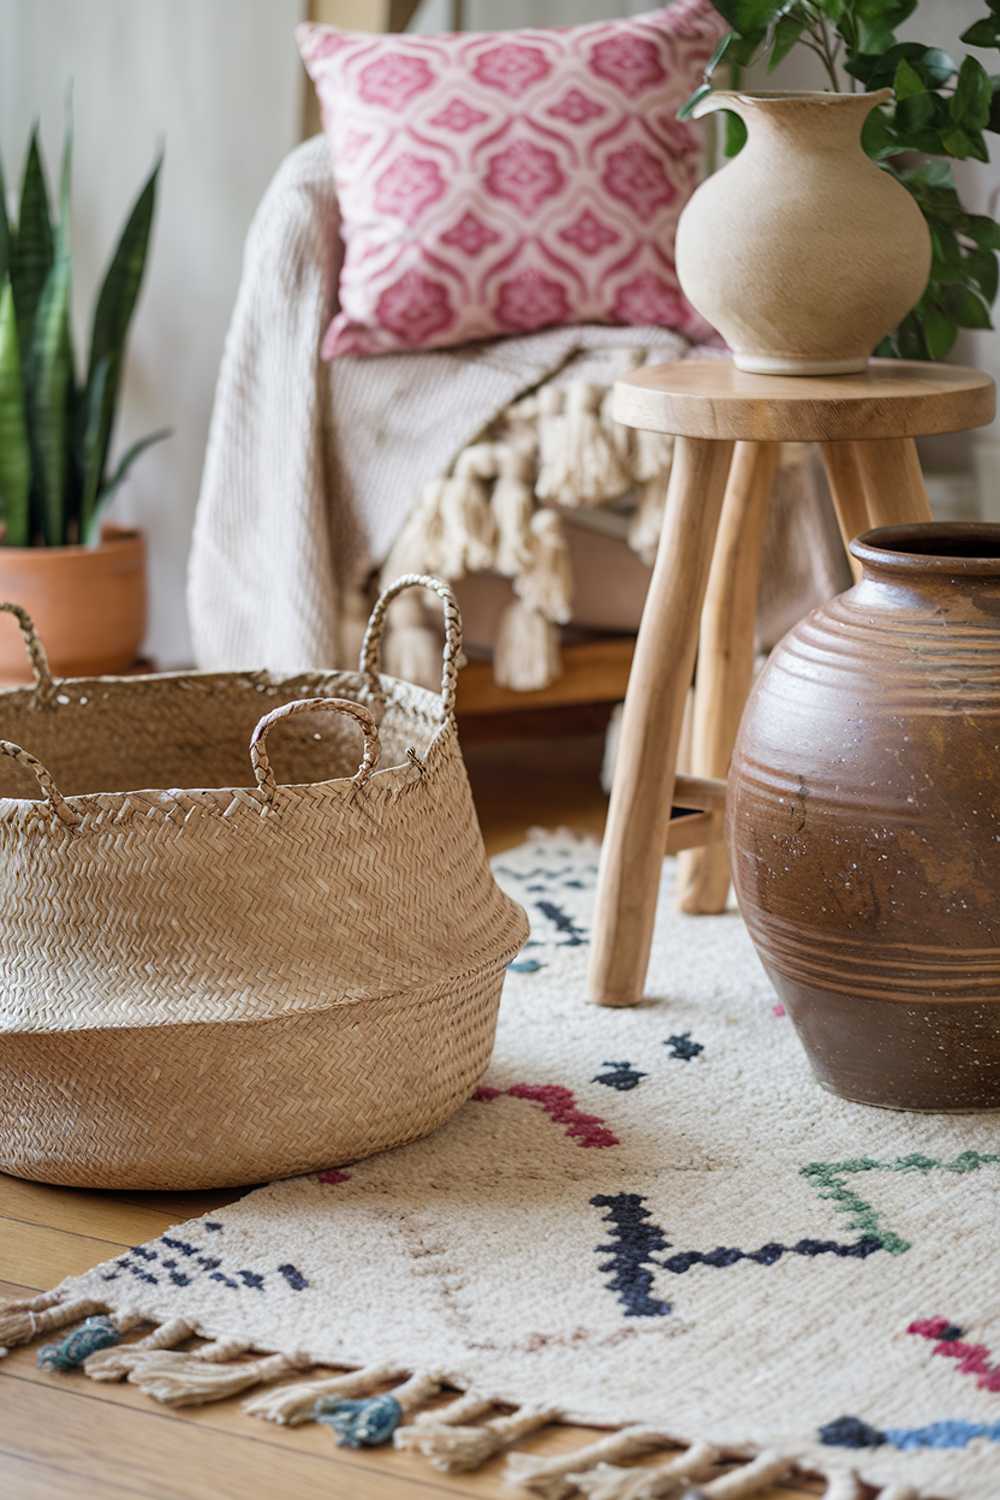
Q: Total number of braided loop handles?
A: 4